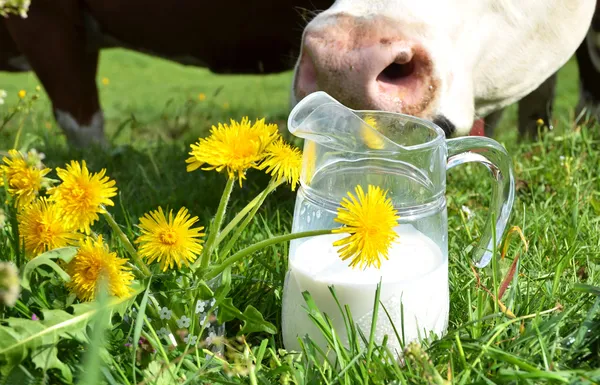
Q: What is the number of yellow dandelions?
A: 8